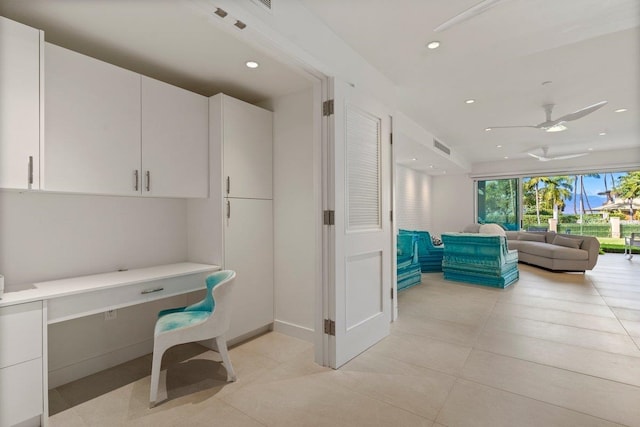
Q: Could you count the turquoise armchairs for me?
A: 3